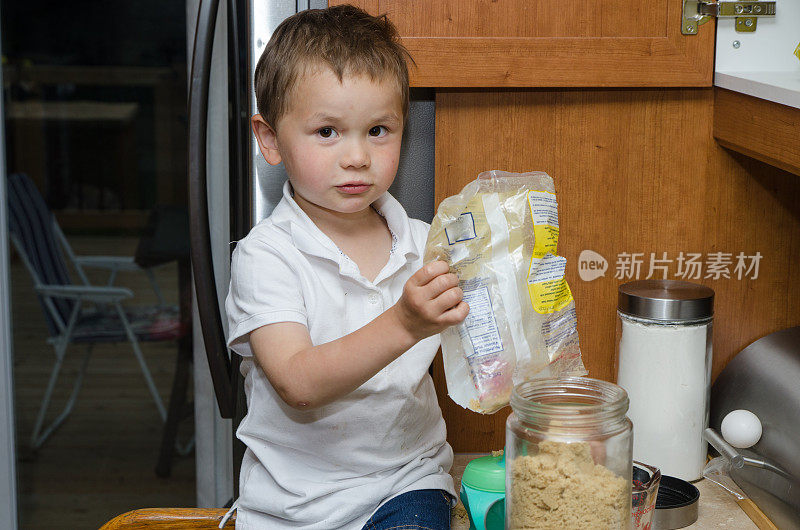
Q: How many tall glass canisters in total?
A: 2